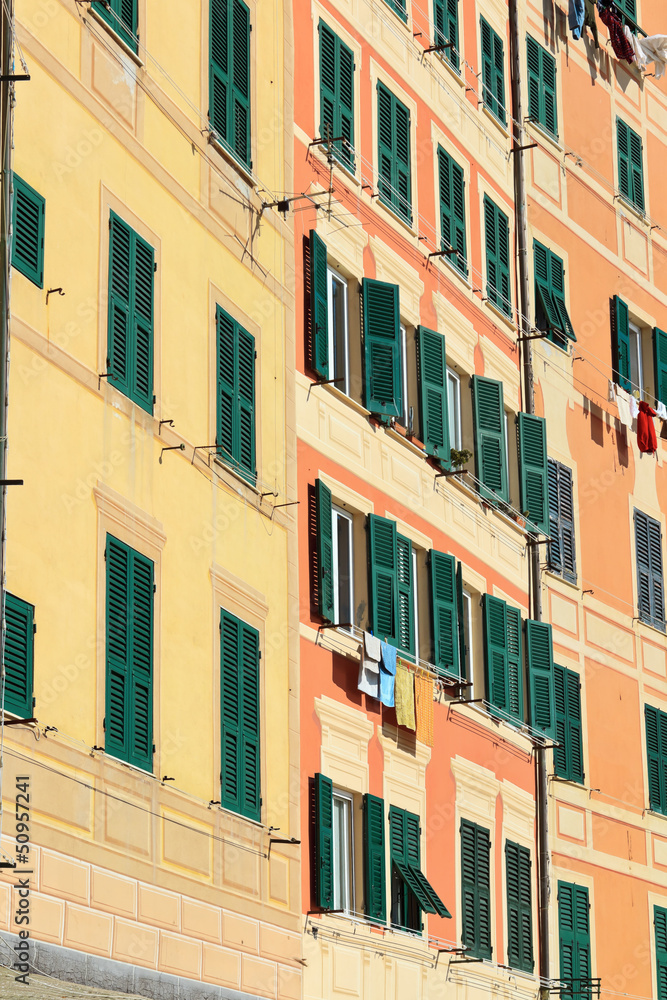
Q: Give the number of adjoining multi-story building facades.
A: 3